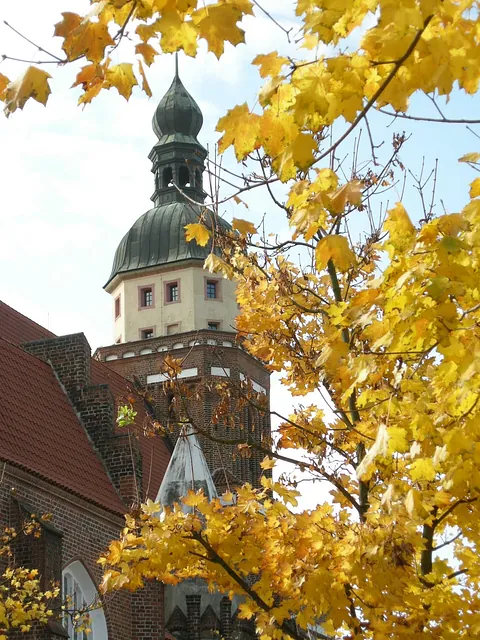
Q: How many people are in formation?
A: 0